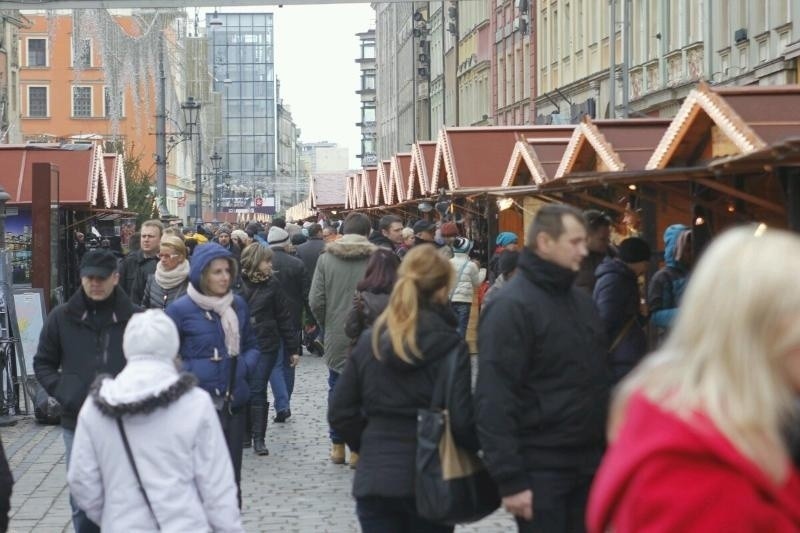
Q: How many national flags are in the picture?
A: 0